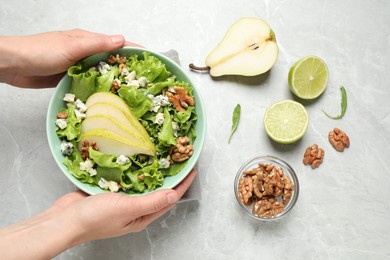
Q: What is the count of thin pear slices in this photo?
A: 4